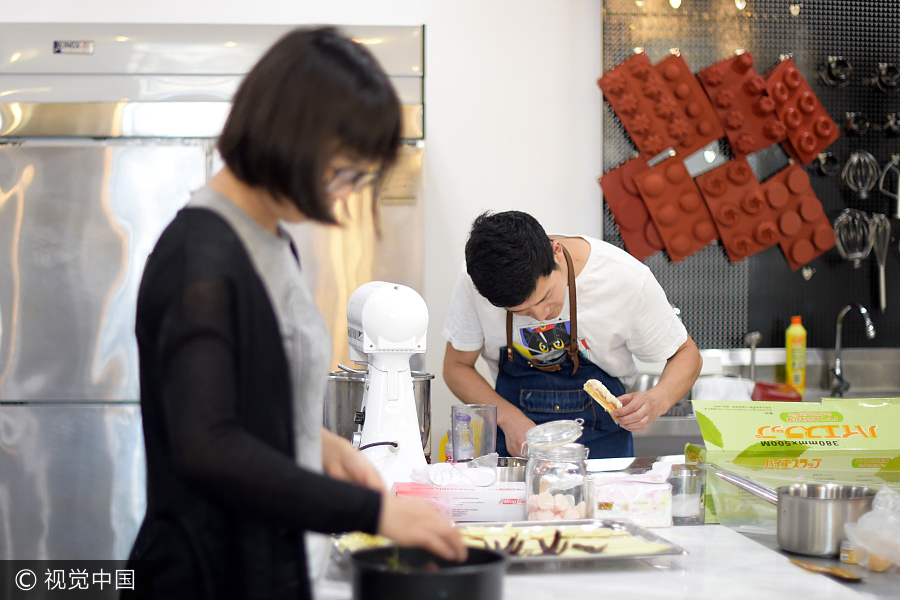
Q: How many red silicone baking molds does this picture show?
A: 8